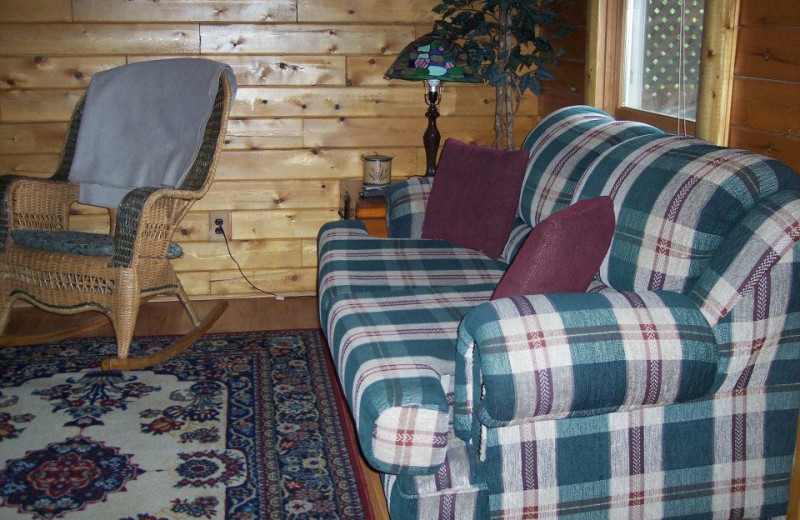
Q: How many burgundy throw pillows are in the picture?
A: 2